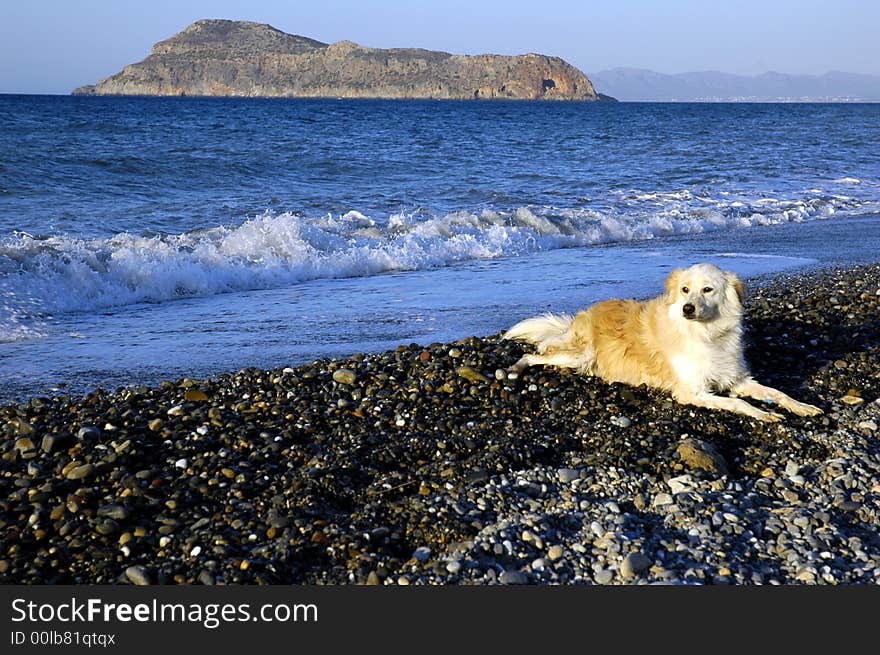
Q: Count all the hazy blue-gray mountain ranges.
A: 1